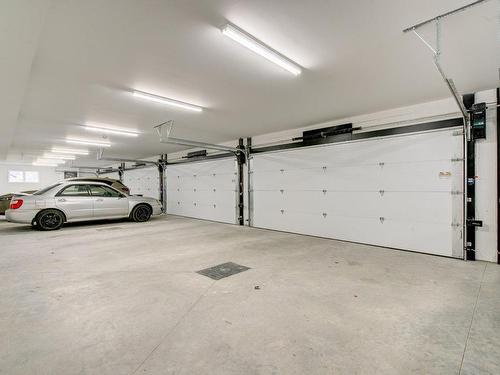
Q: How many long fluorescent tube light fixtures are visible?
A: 8